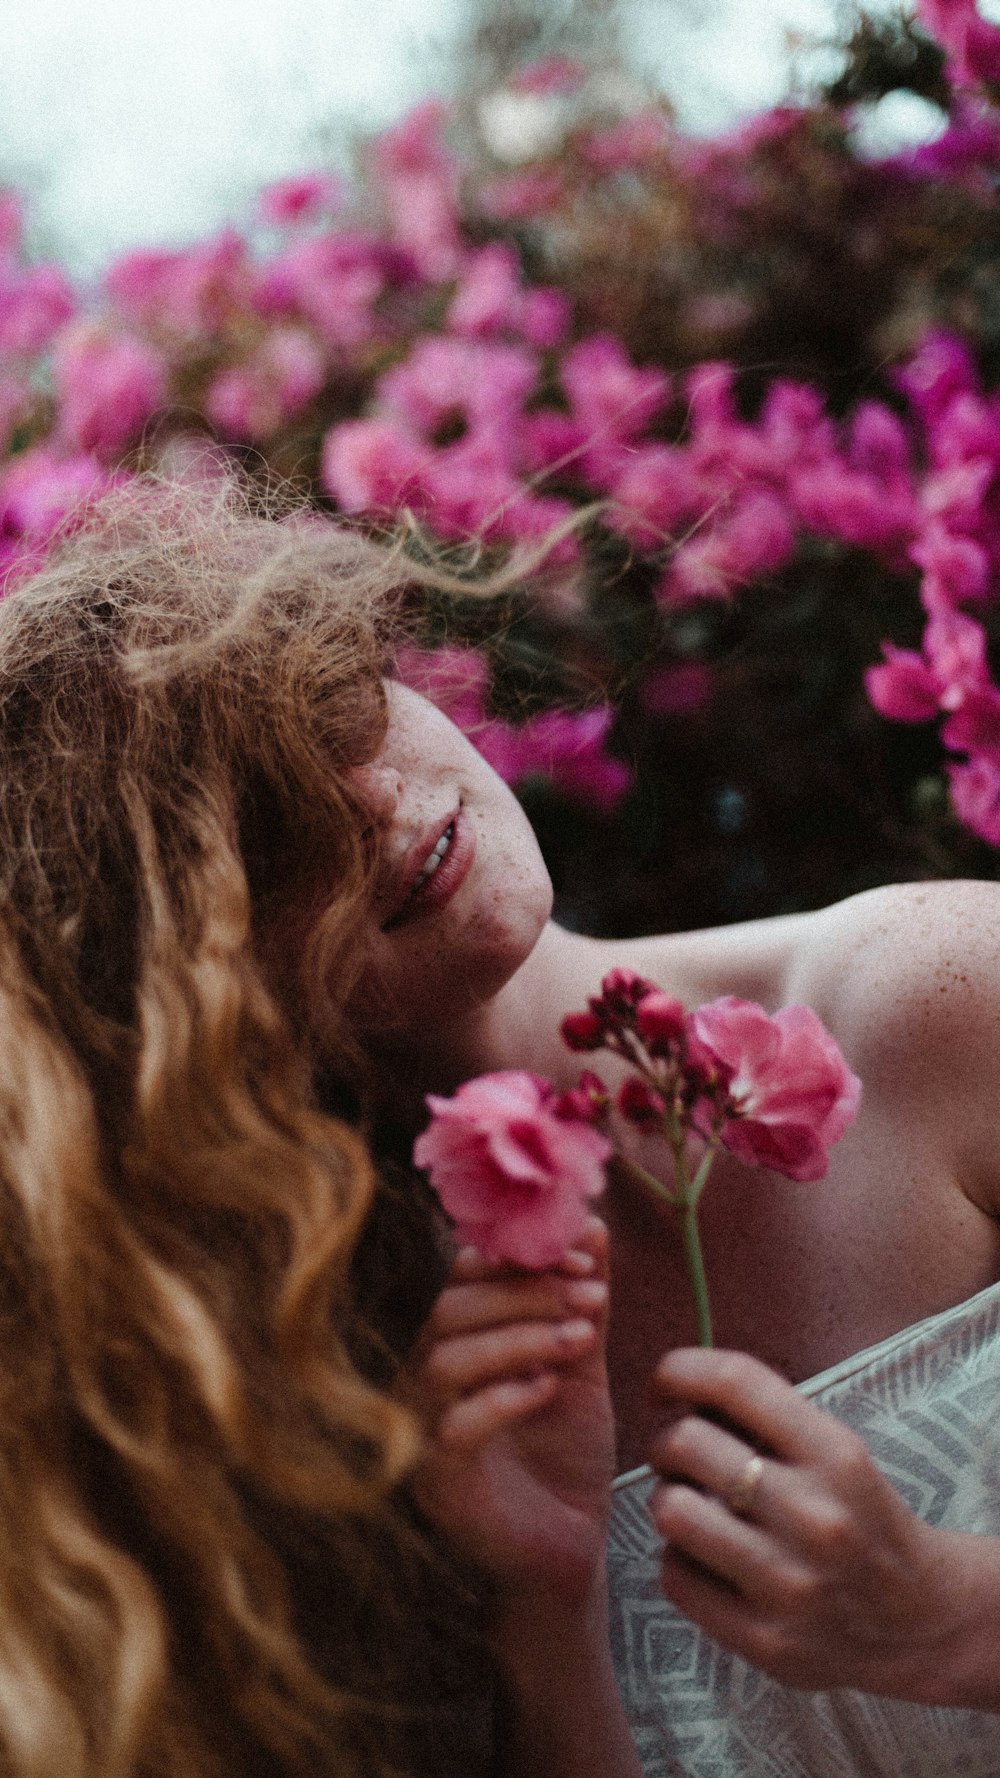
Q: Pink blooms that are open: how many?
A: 2